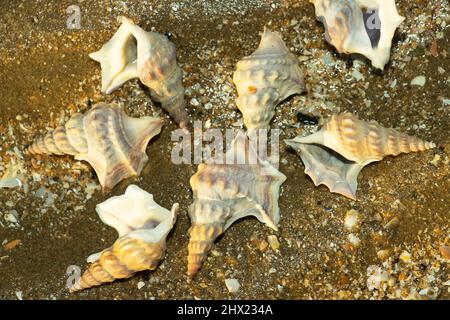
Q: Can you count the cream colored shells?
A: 7